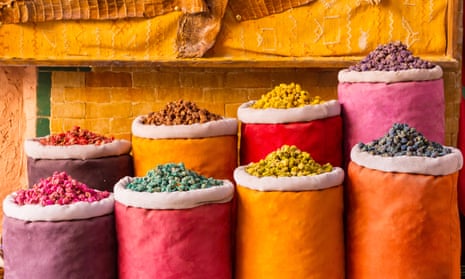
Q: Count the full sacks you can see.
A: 8